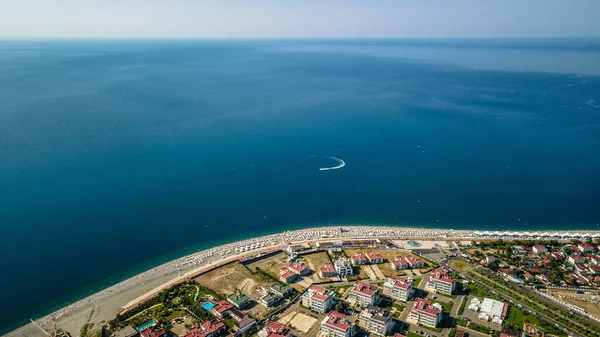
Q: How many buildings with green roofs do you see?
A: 3